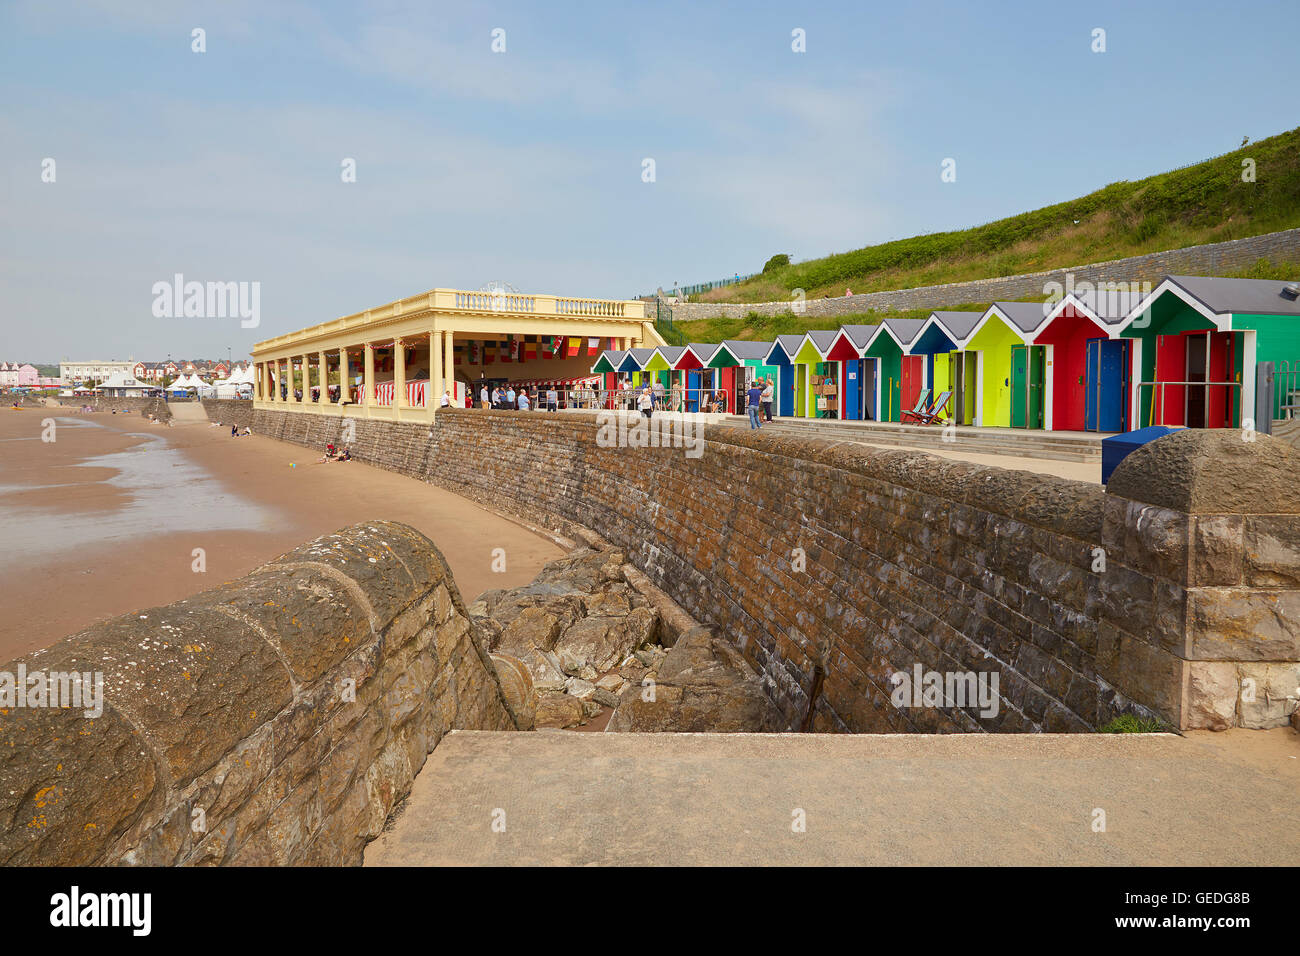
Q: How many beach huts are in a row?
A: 13